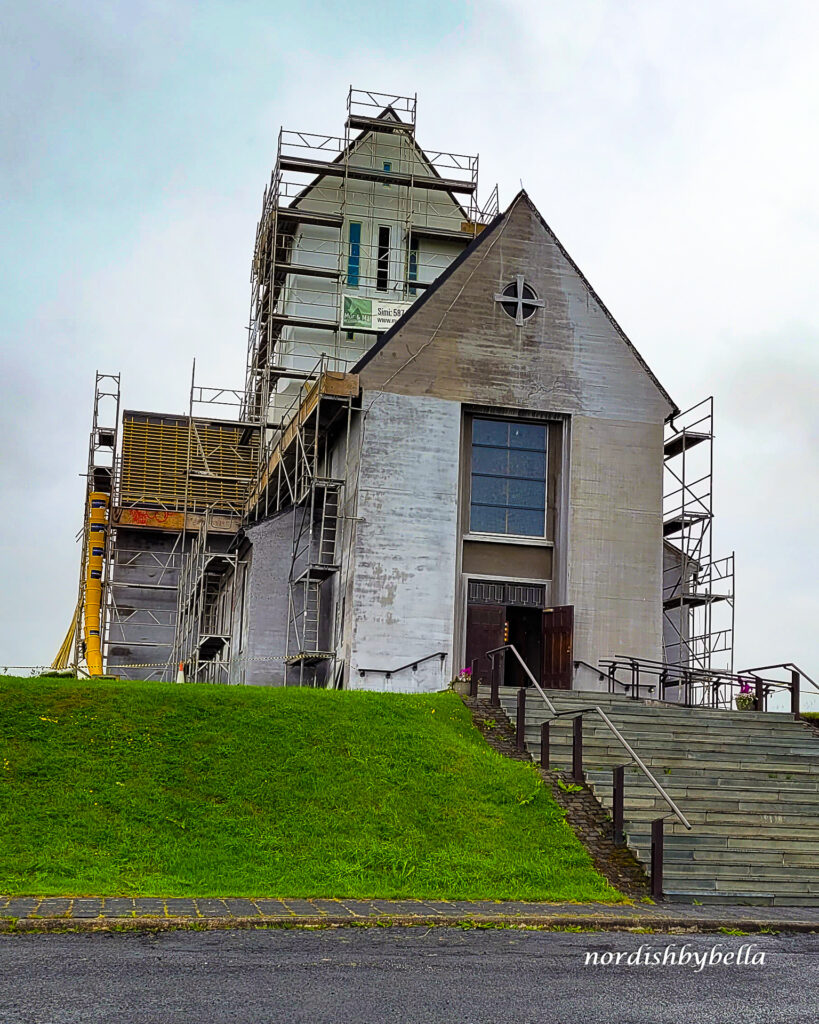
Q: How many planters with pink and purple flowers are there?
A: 2